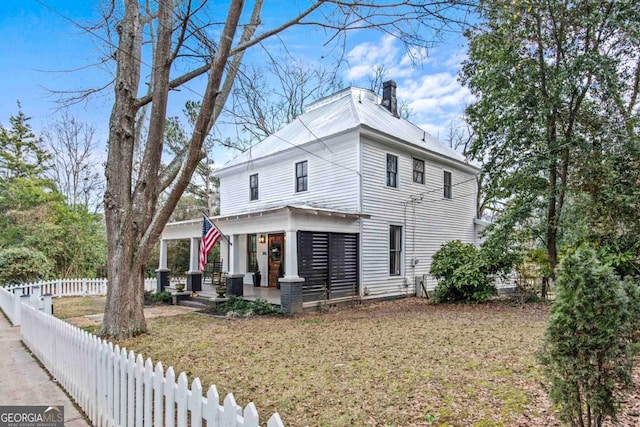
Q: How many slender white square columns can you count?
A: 4